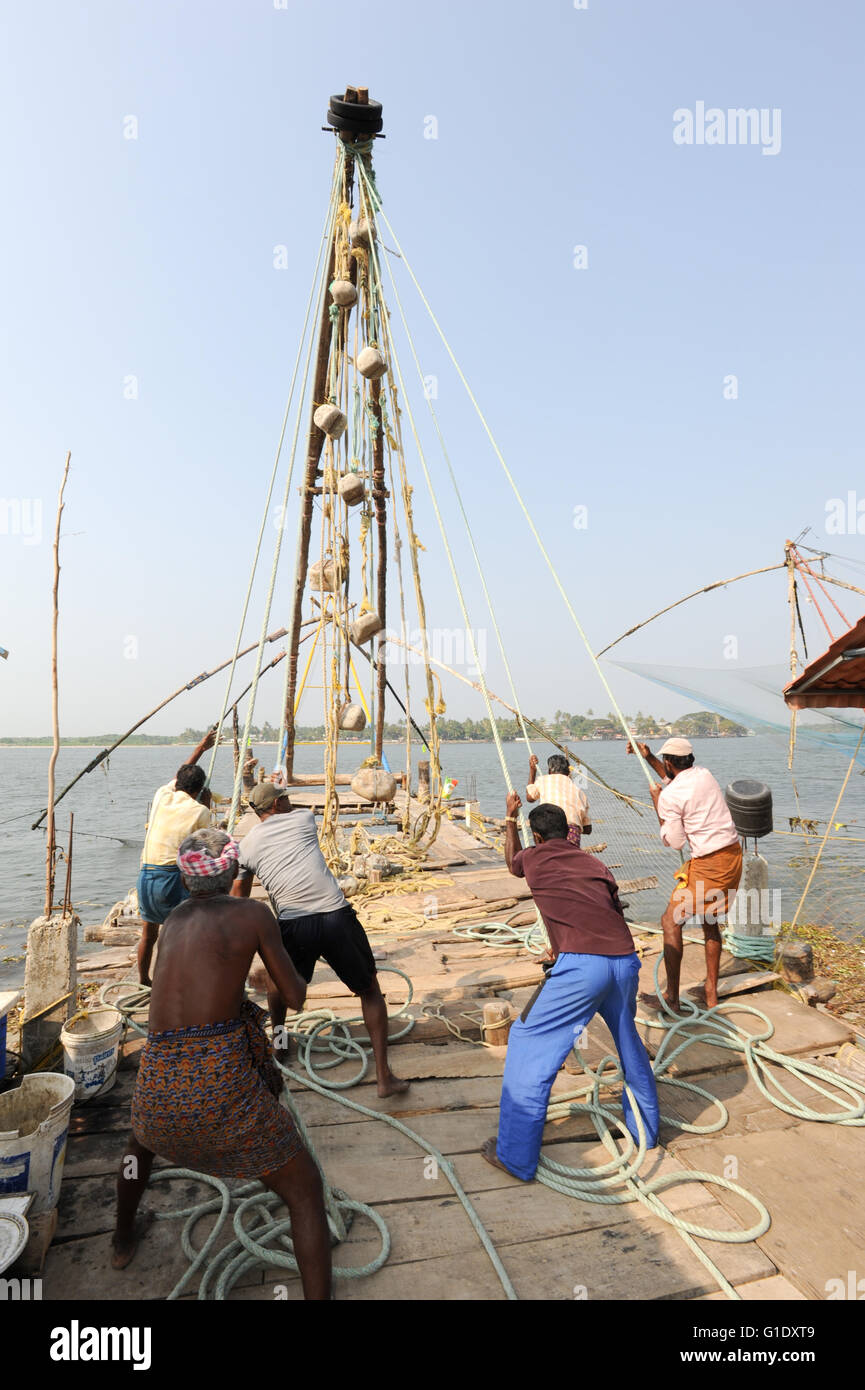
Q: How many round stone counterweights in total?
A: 9